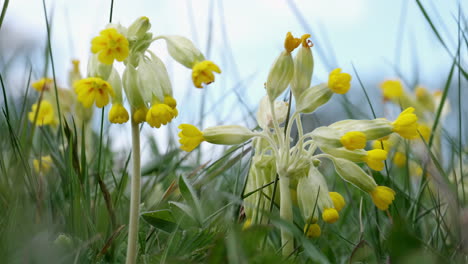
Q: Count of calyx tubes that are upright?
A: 2